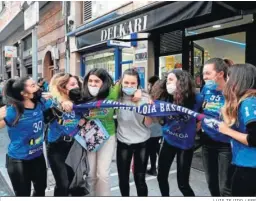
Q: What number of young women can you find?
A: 7